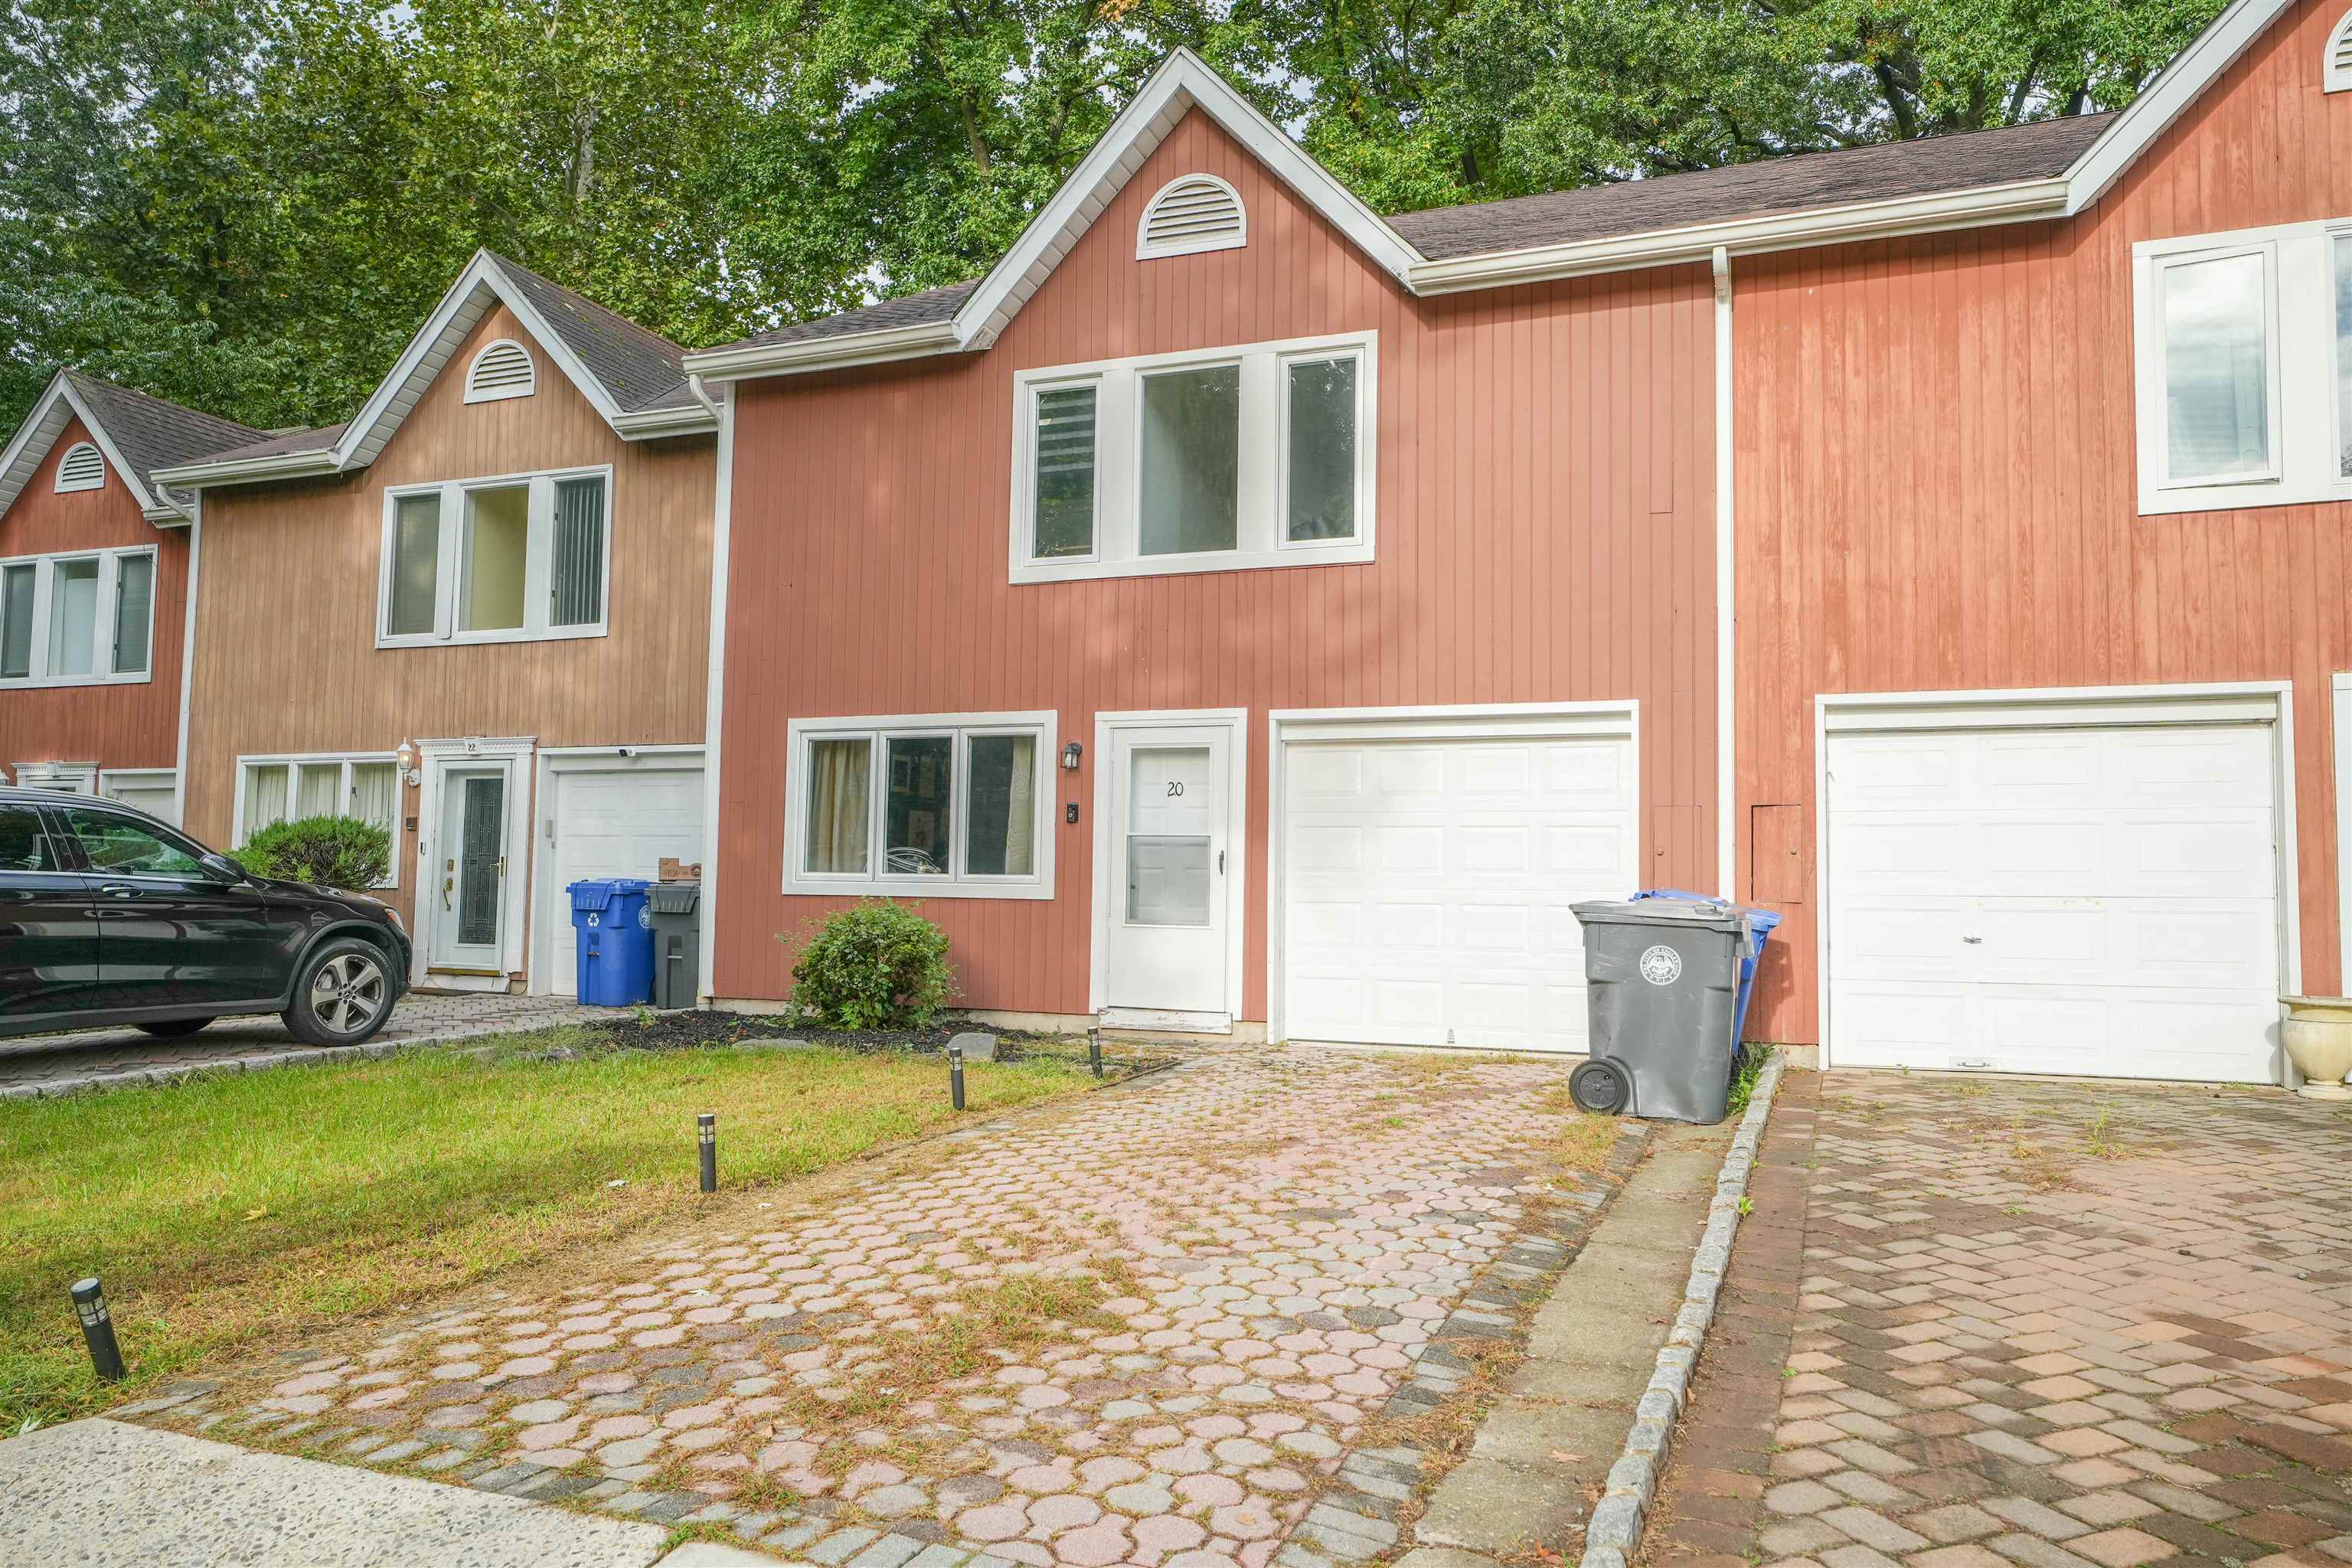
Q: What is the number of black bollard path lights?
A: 4